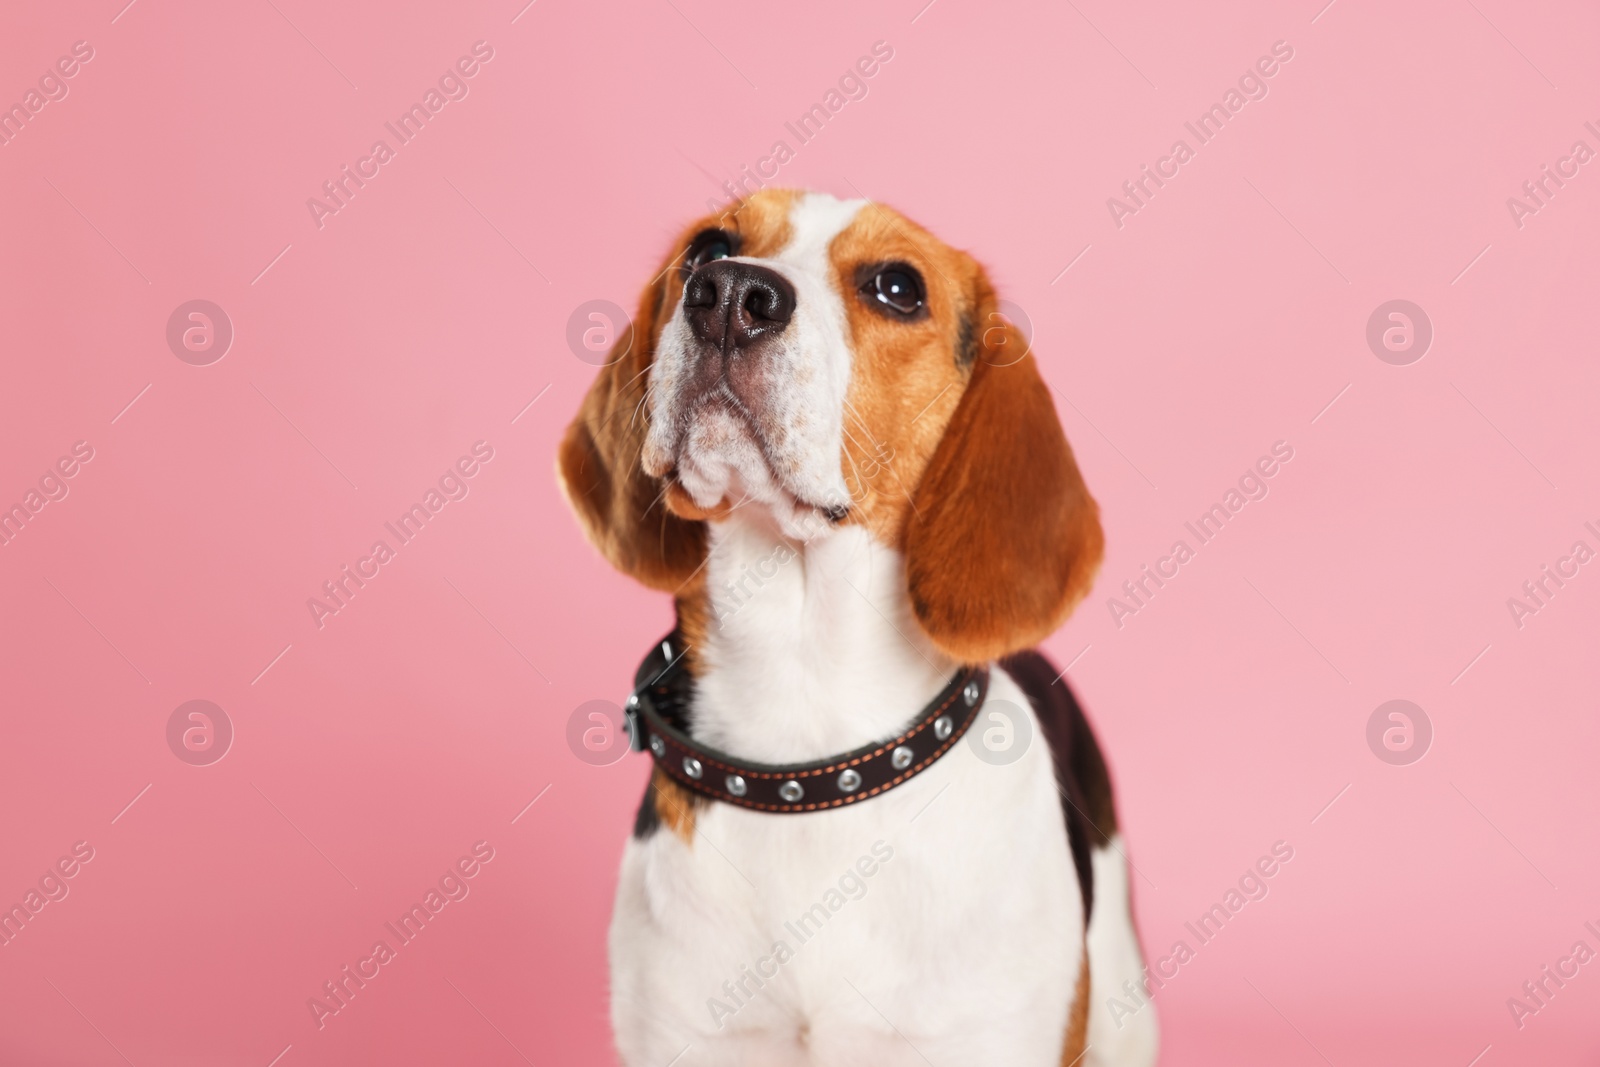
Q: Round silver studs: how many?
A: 8